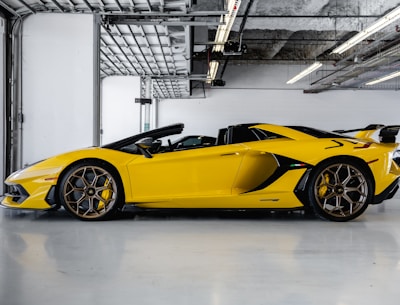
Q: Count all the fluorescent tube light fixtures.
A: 5